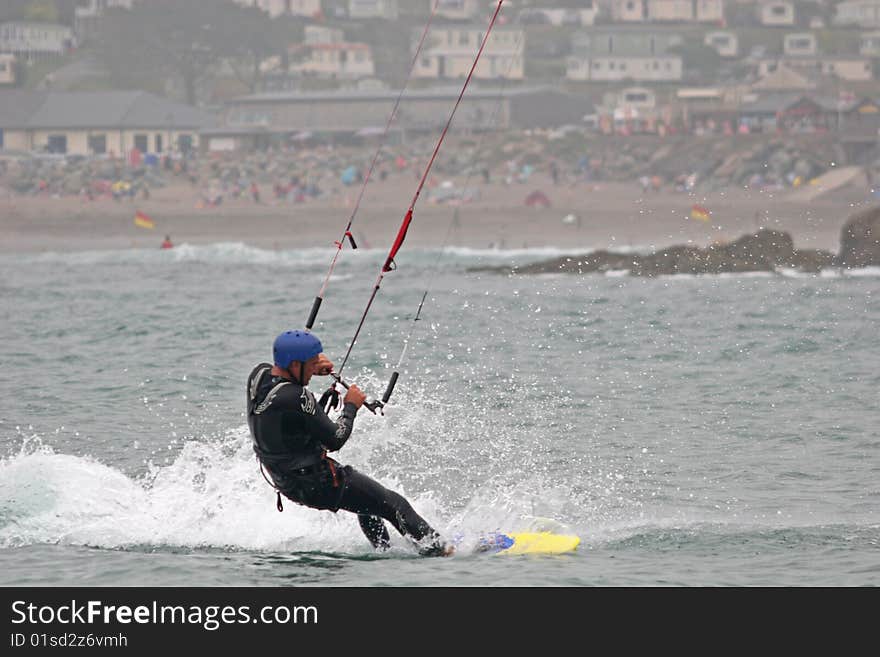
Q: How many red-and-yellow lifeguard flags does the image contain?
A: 2